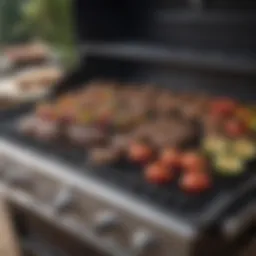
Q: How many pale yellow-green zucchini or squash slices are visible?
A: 3